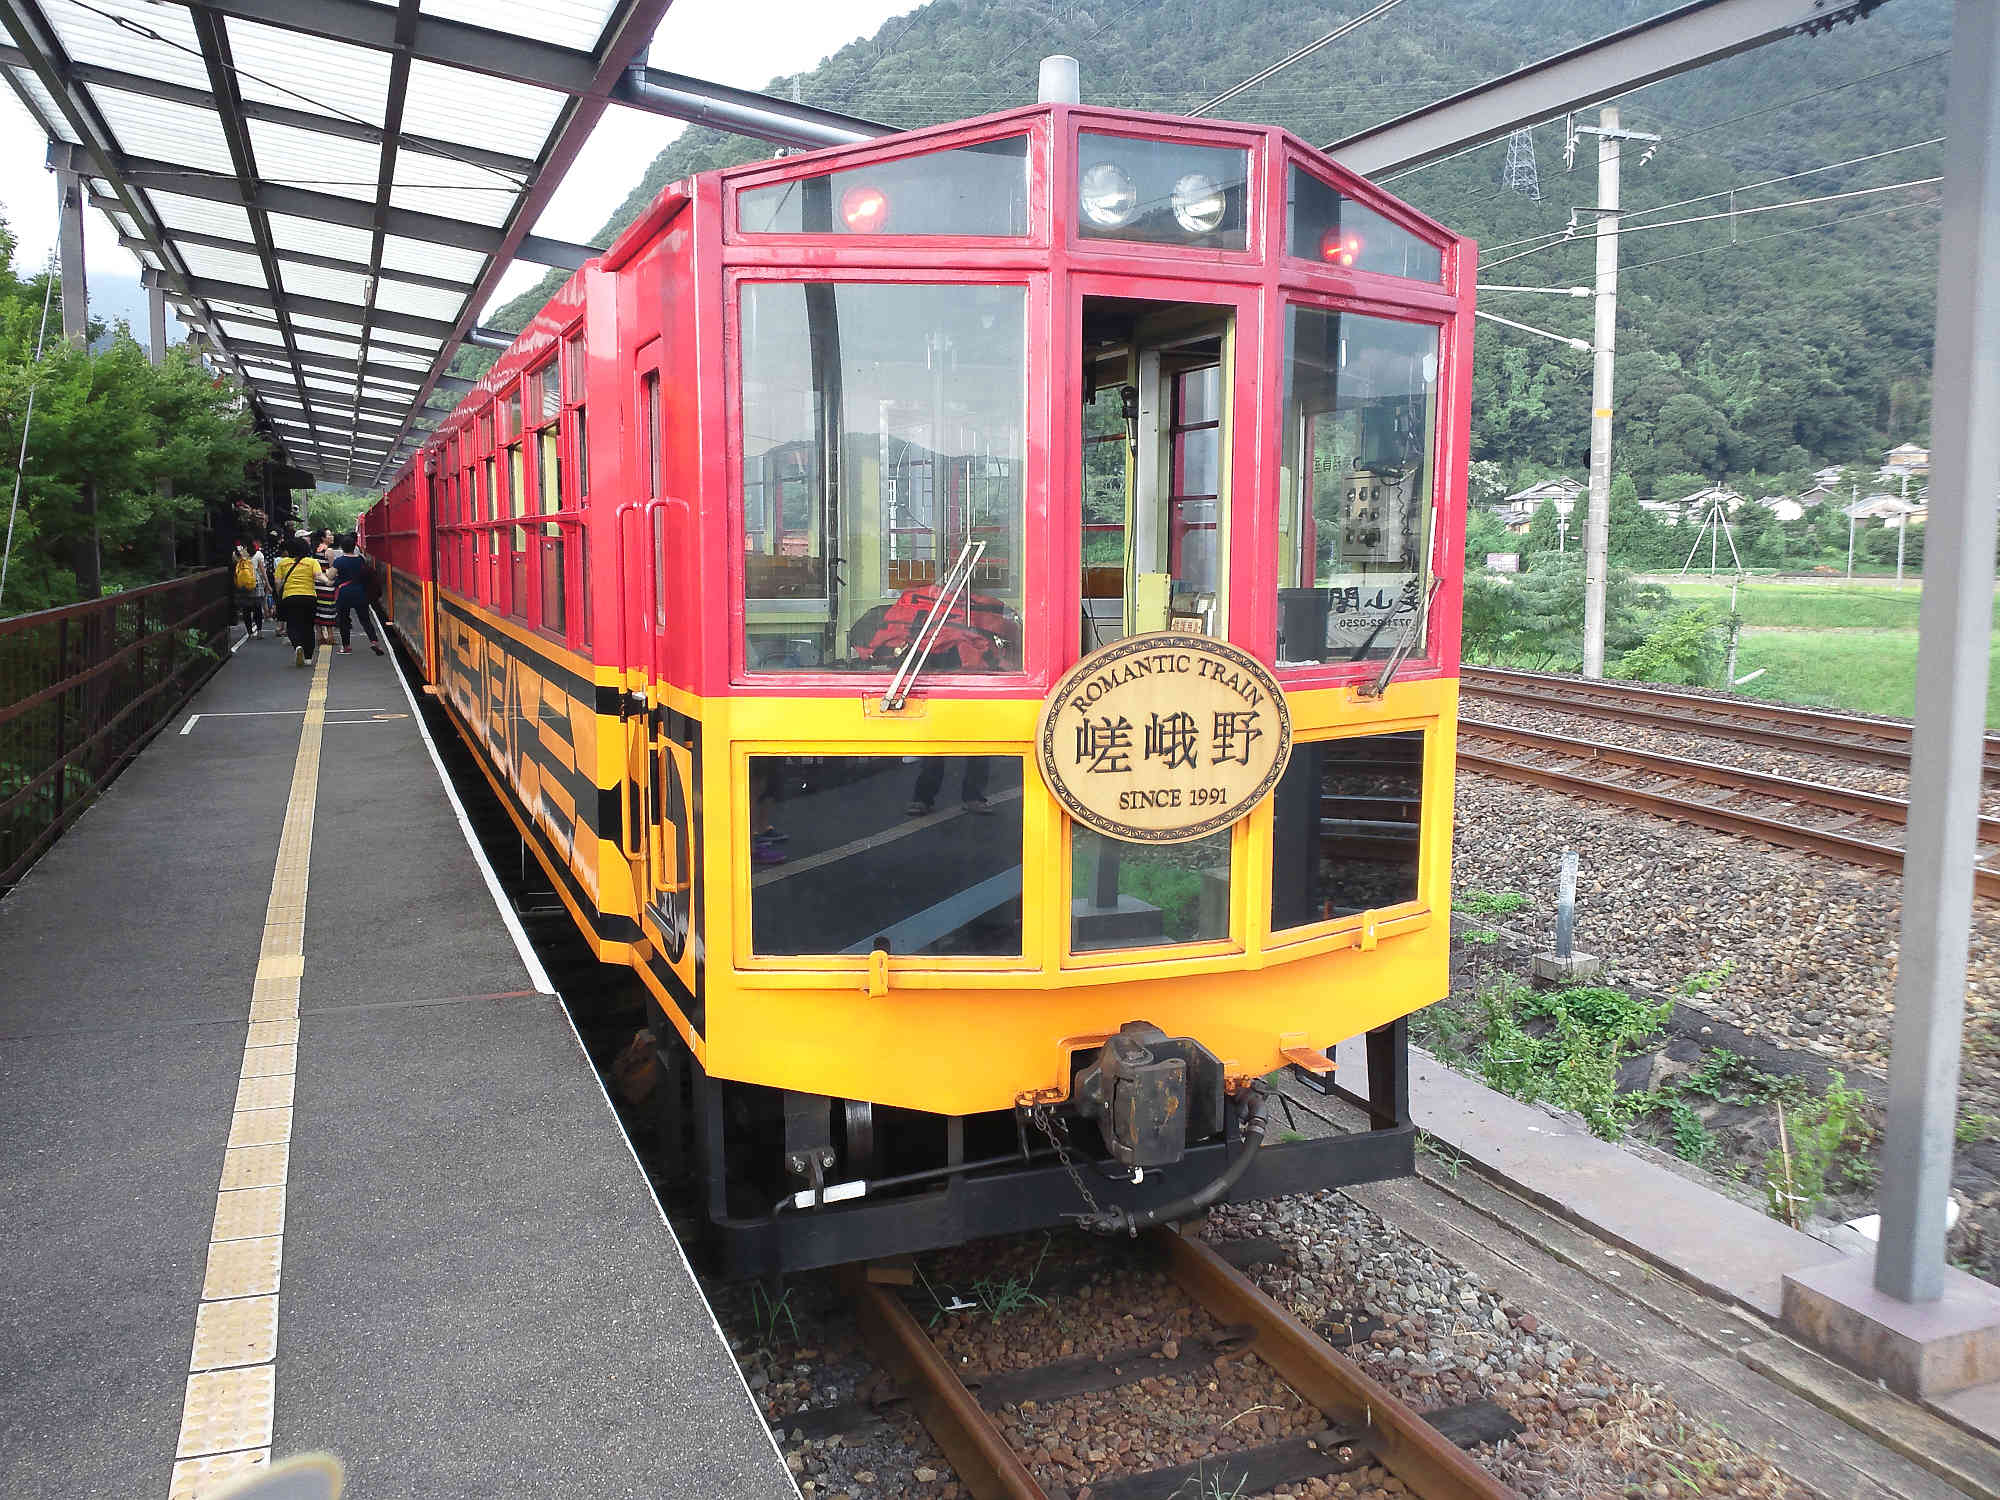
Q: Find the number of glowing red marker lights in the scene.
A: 2